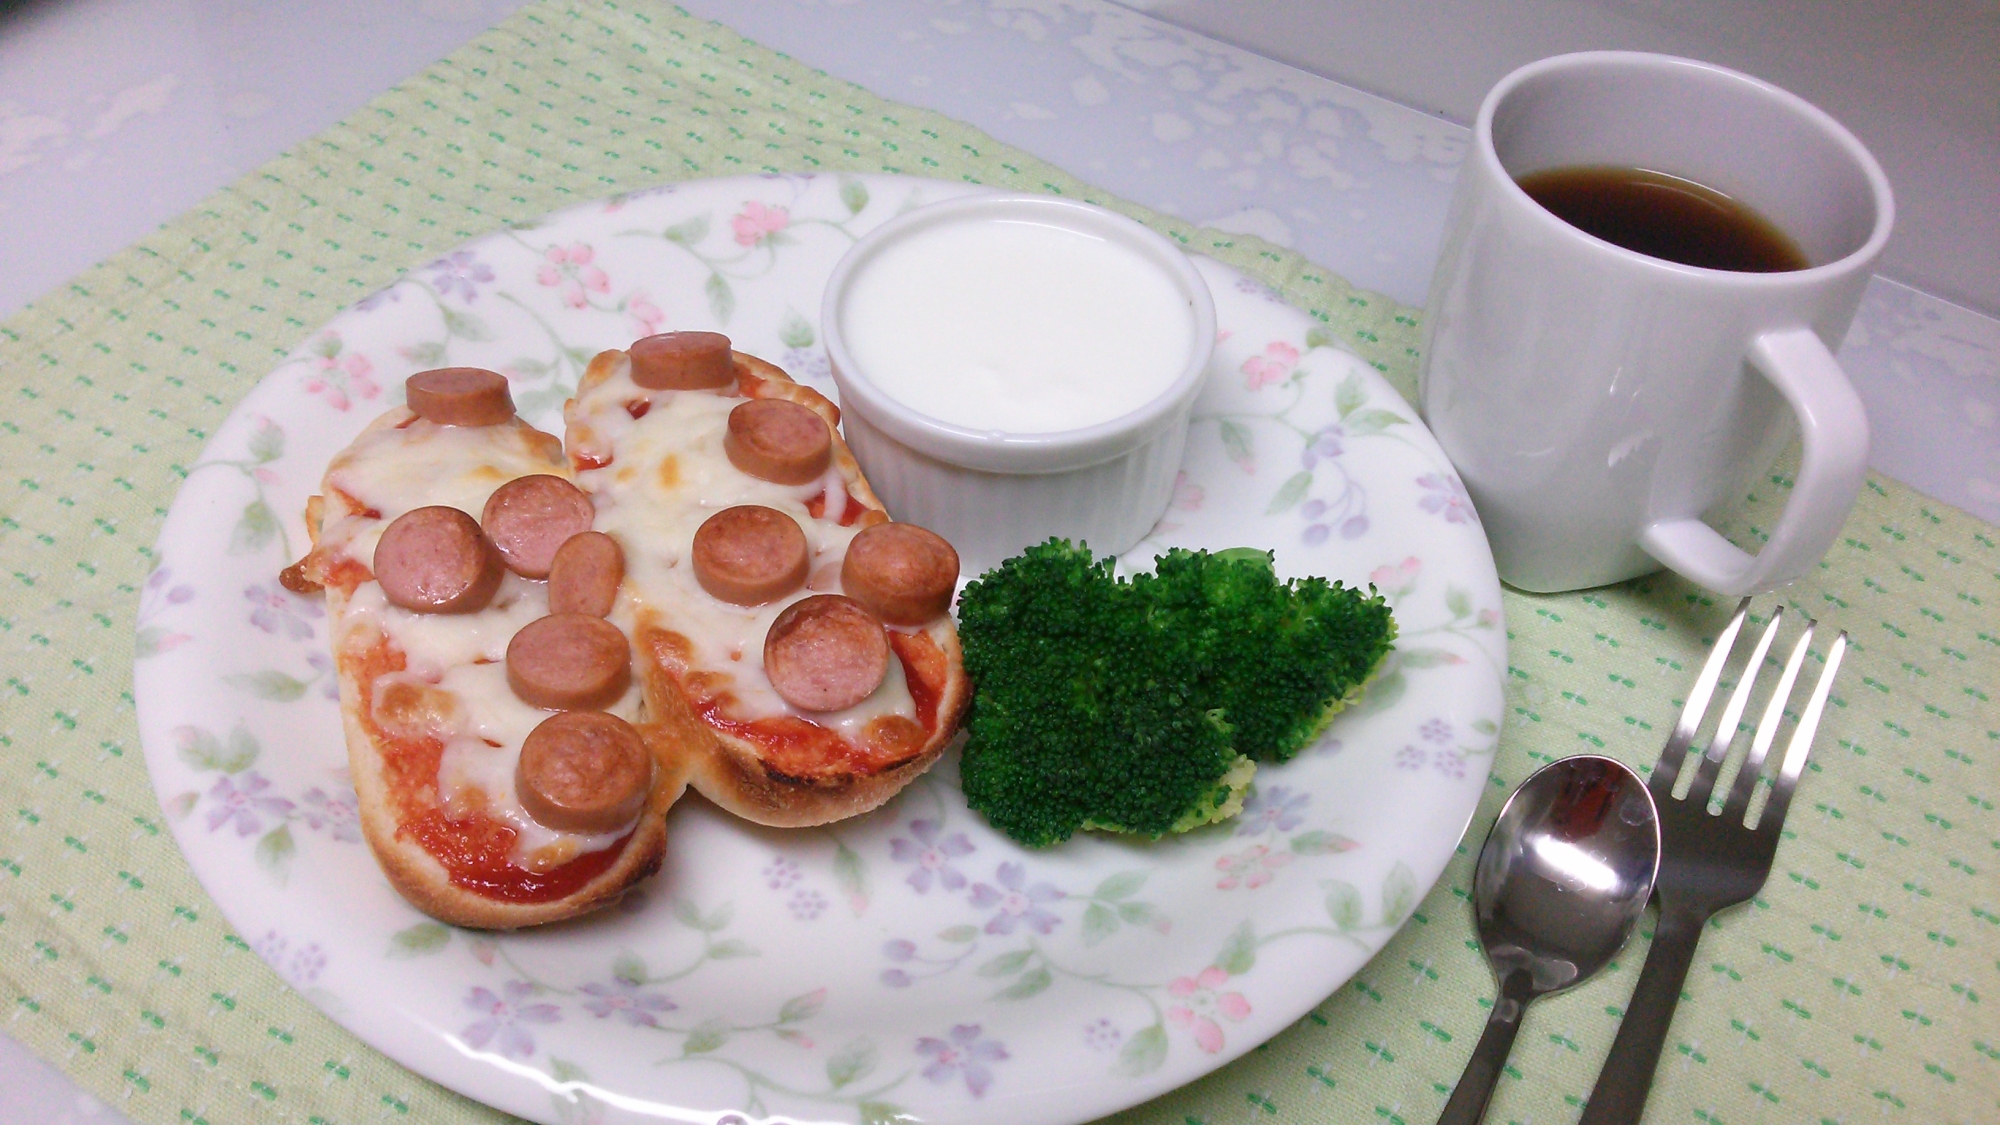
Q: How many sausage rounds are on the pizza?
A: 11